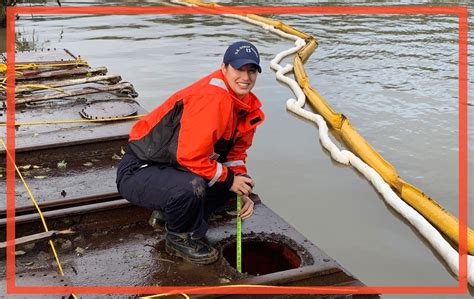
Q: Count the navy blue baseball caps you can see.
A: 1